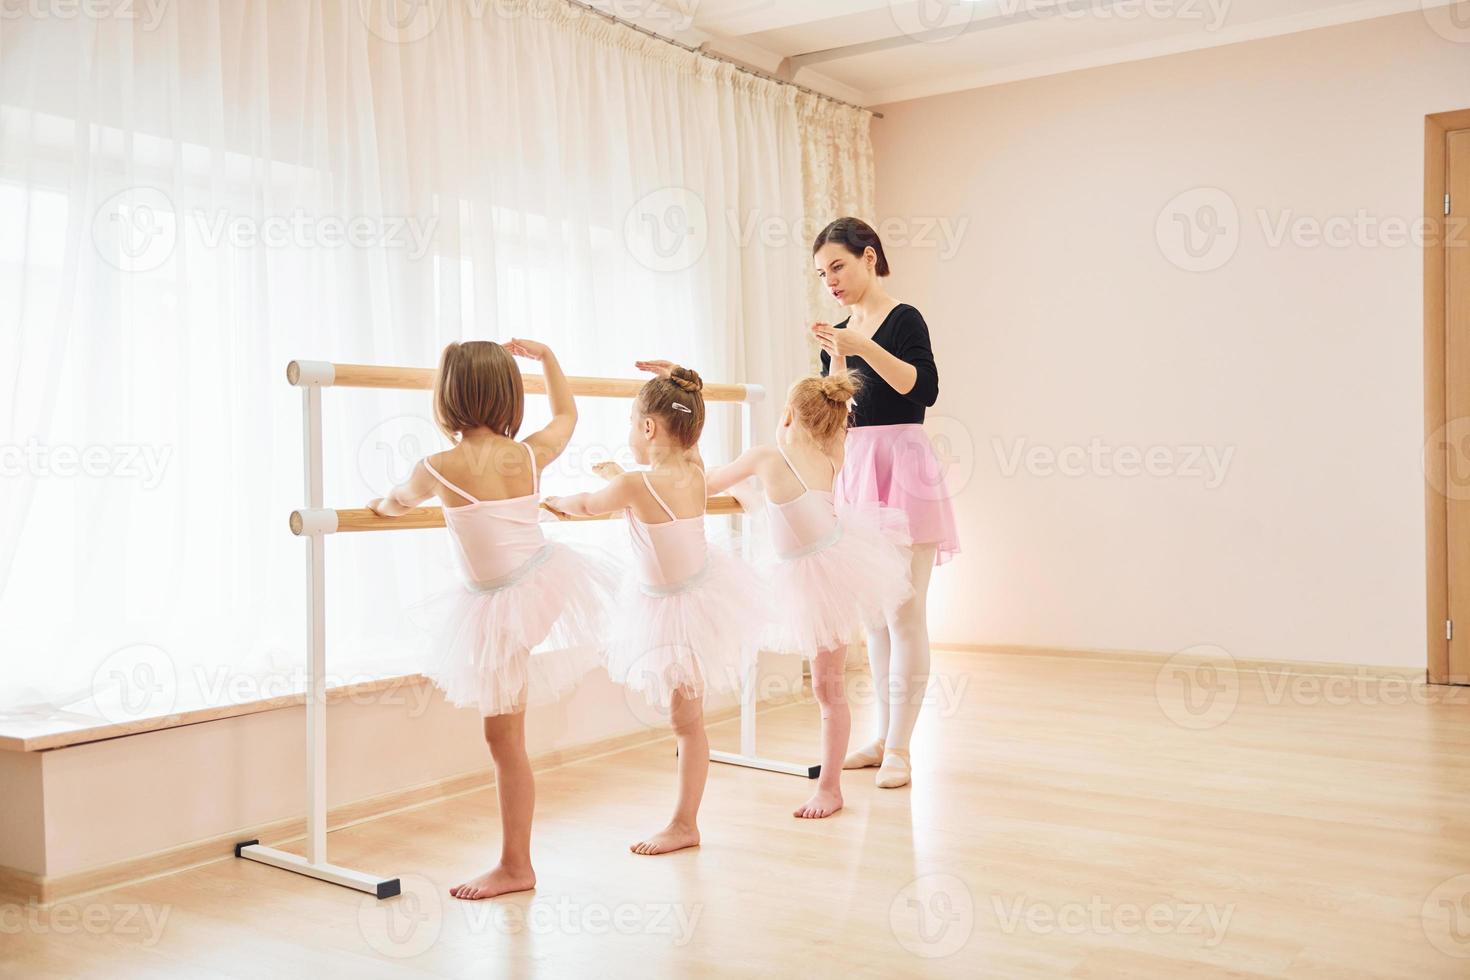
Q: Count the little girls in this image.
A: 3